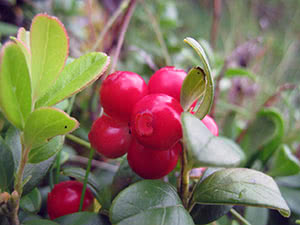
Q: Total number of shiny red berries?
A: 7